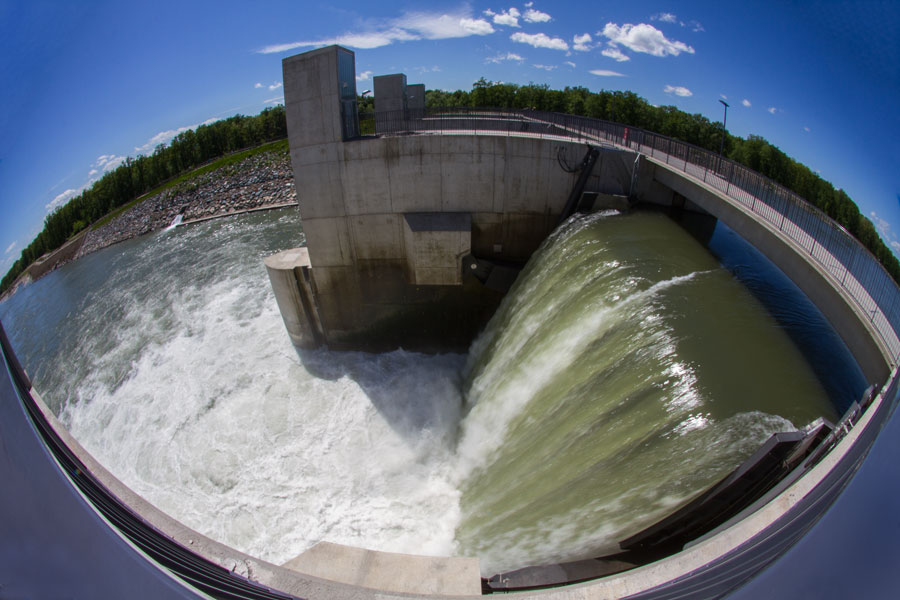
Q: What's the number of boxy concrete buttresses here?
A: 3